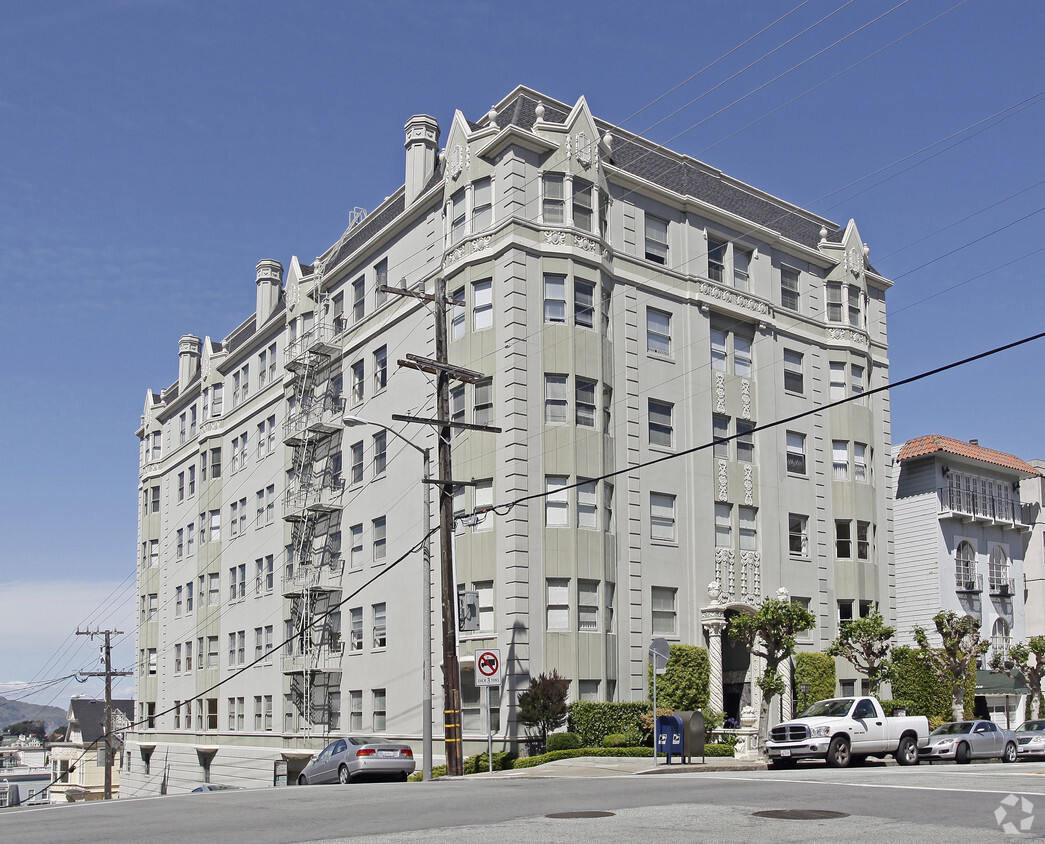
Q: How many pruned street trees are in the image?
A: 4